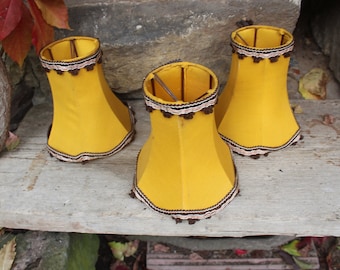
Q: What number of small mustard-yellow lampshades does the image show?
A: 3